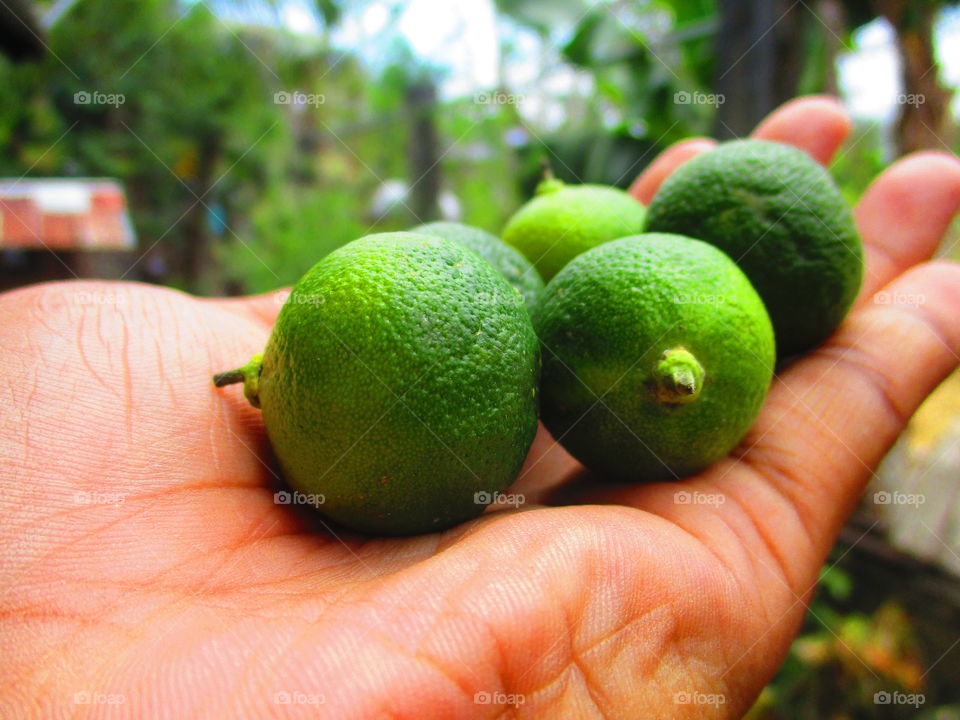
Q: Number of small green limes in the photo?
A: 5